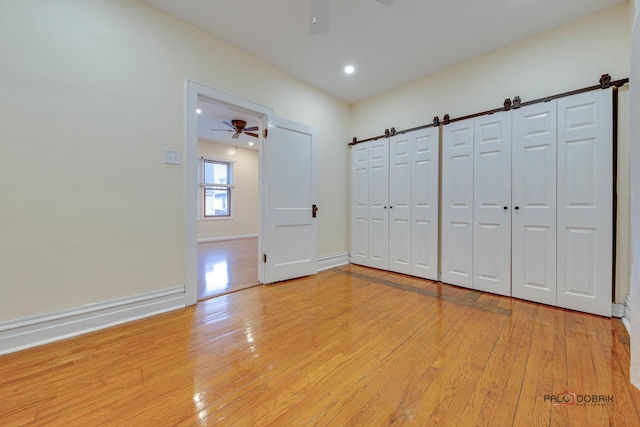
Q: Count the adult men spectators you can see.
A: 0